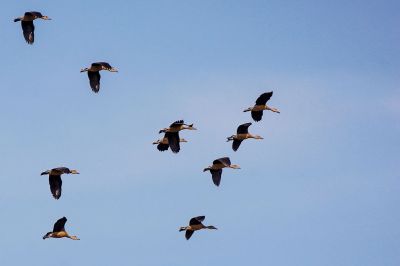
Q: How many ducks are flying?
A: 10